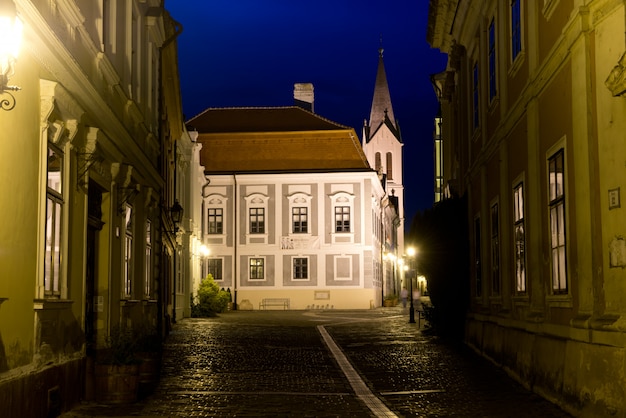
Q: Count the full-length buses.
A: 0